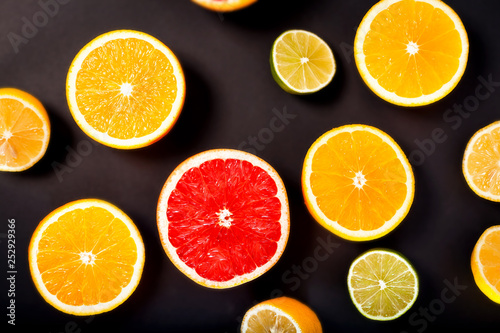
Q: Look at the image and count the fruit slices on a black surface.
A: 12